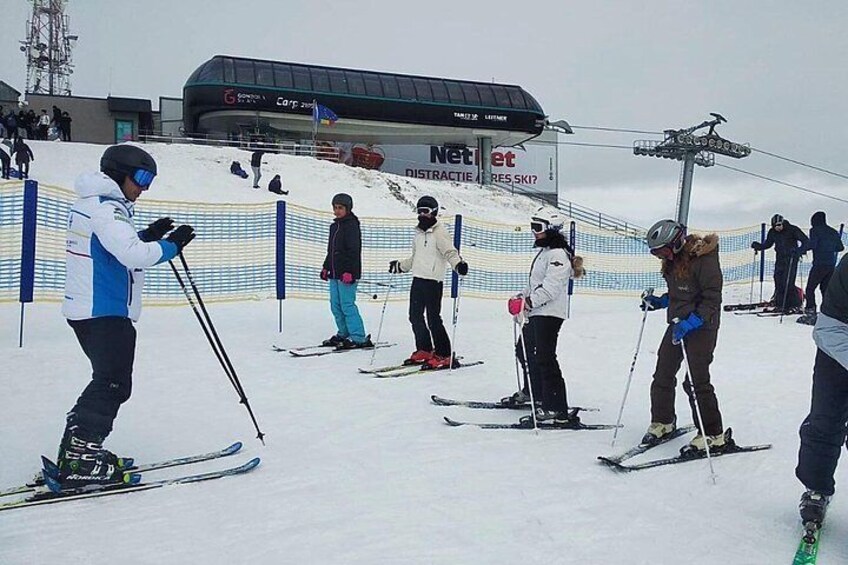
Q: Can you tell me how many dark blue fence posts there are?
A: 6